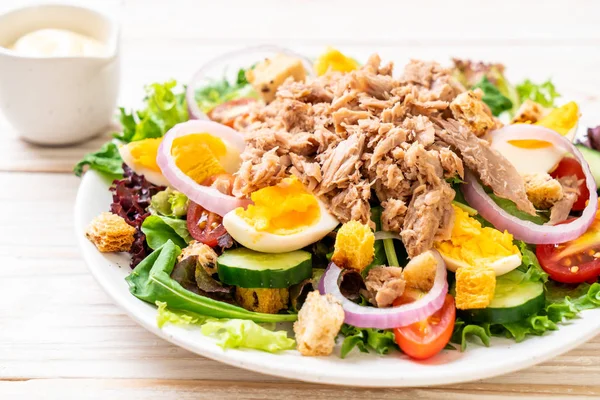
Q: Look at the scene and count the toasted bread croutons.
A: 11